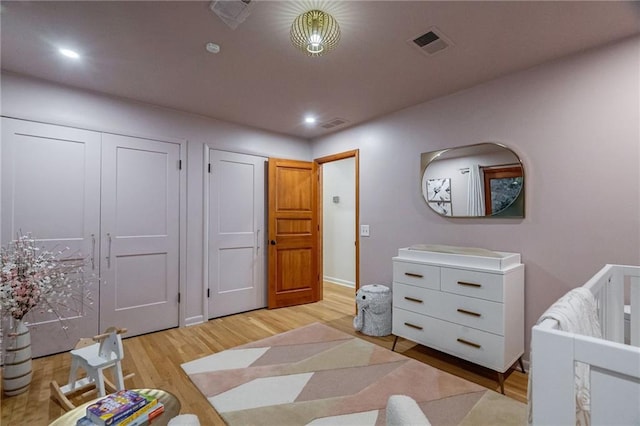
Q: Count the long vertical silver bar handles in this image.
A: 3